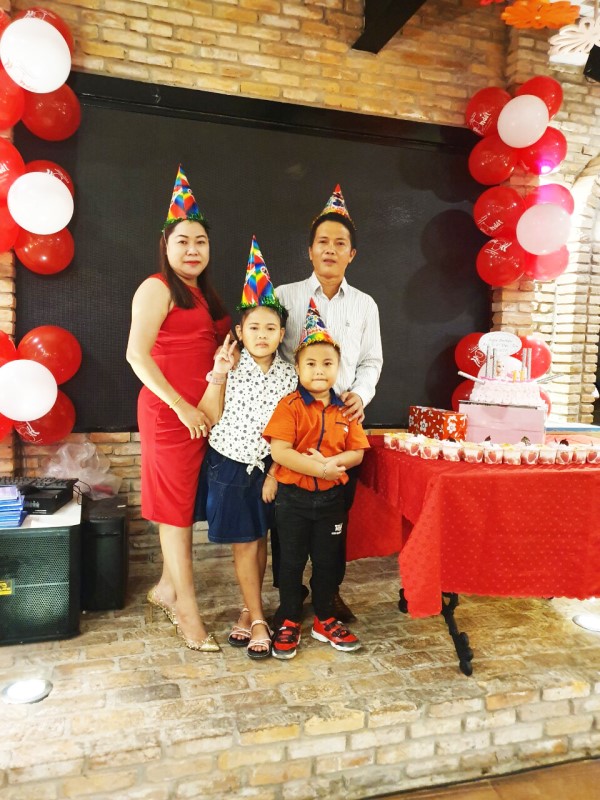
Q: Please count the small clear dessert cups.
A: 13